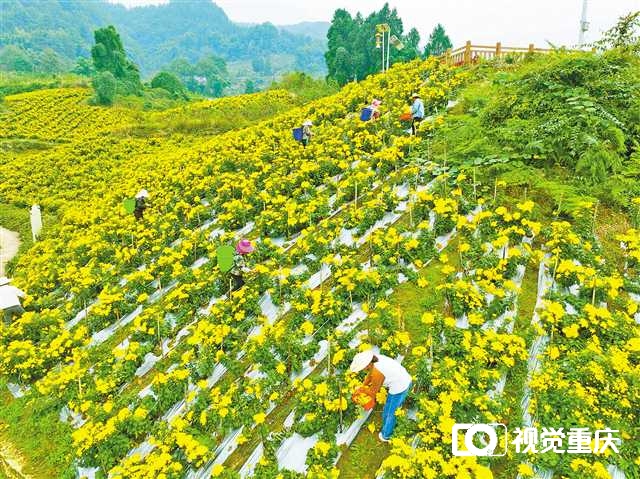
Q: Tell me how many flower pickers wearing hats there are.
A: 6